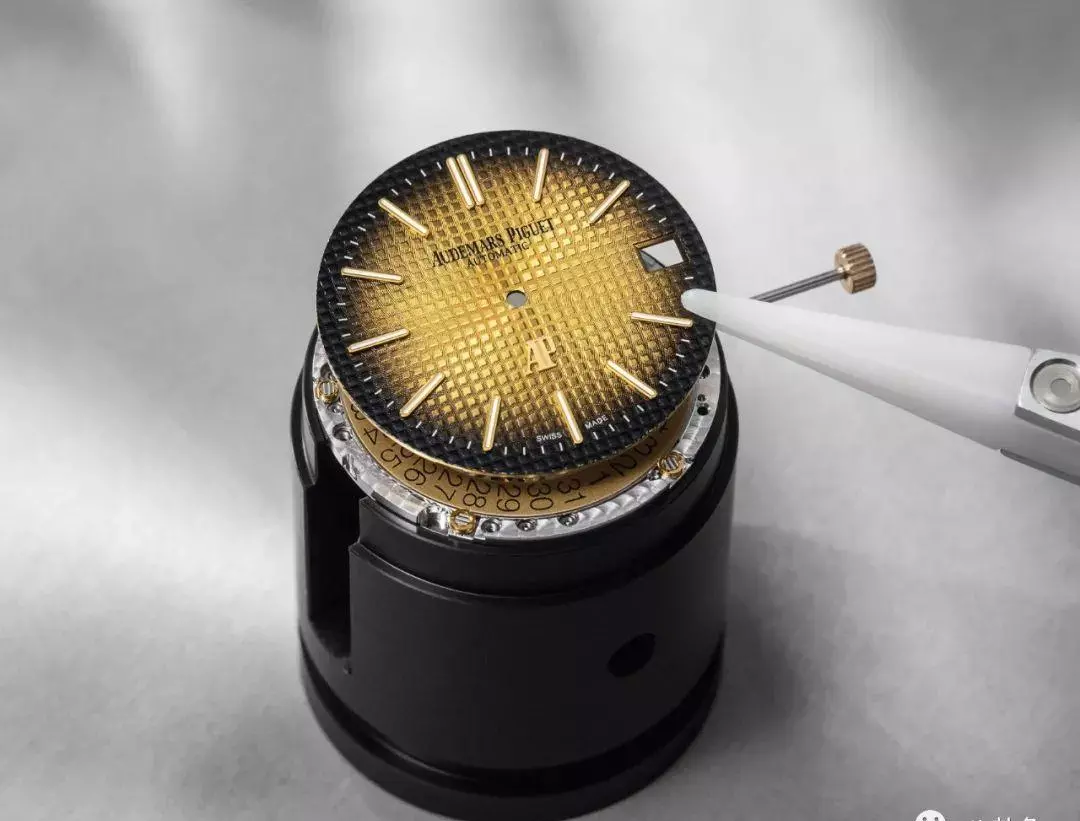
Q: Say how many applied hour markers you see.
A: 11